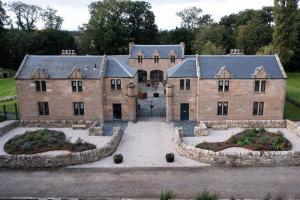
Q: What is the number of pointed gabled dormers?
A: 7